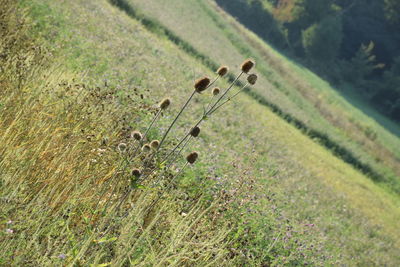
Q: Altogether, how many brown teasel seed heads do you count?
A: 13